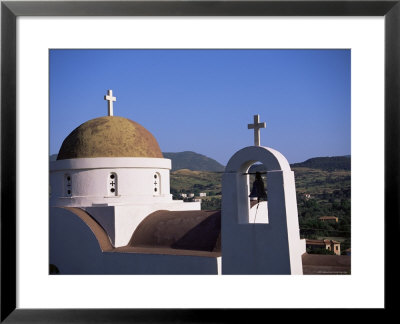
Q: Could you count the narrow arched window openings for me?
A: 3